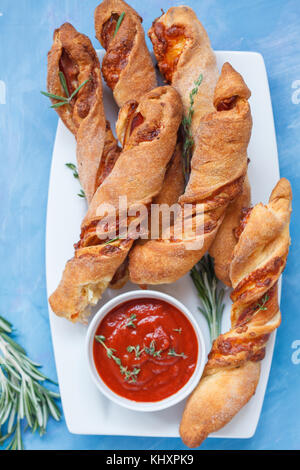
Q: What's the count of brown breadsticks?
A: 6